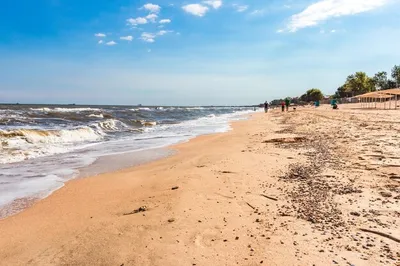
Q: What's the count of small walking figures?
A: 3